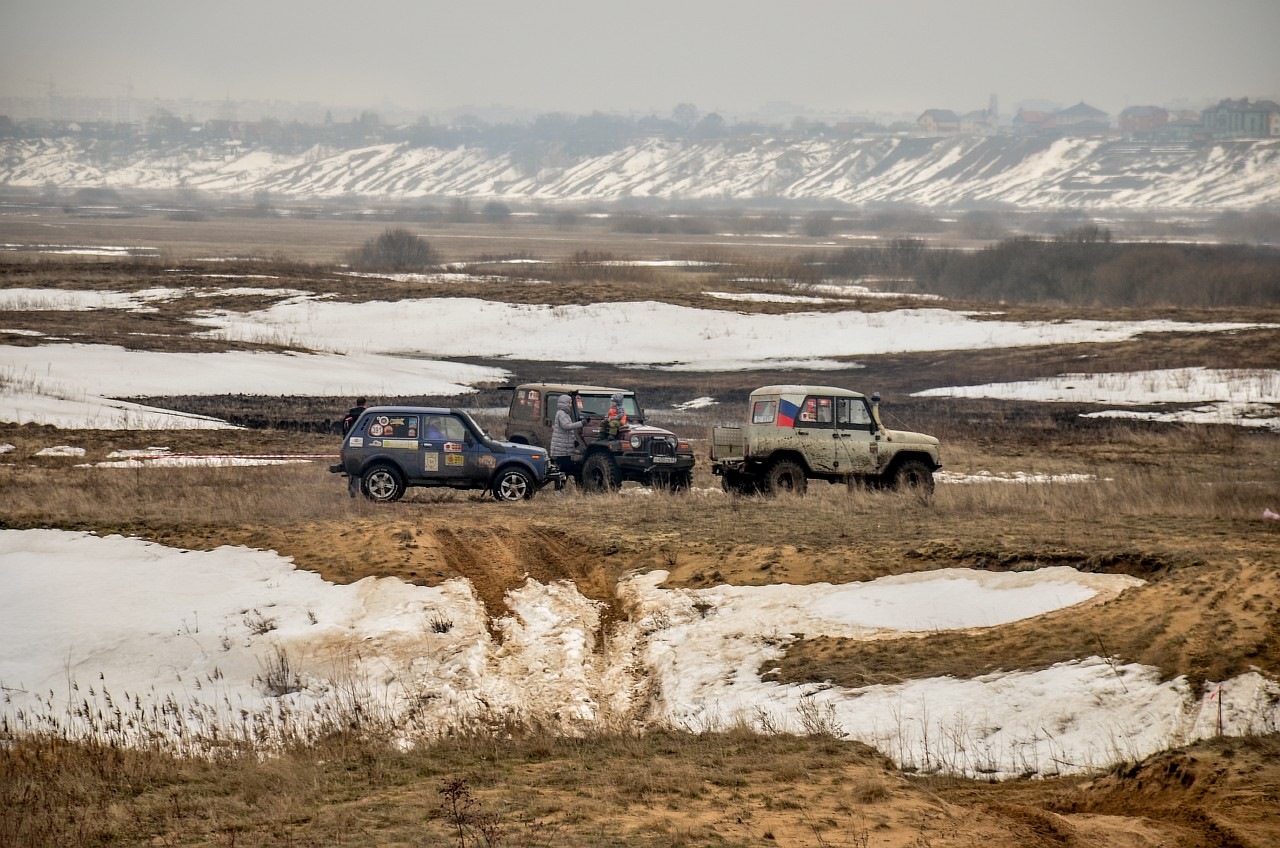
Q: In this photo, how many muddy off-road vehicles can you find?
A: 3